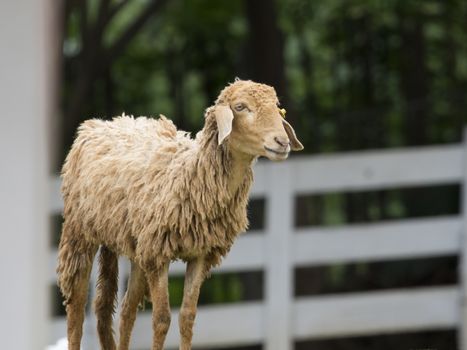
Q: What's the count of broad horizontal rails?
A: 3